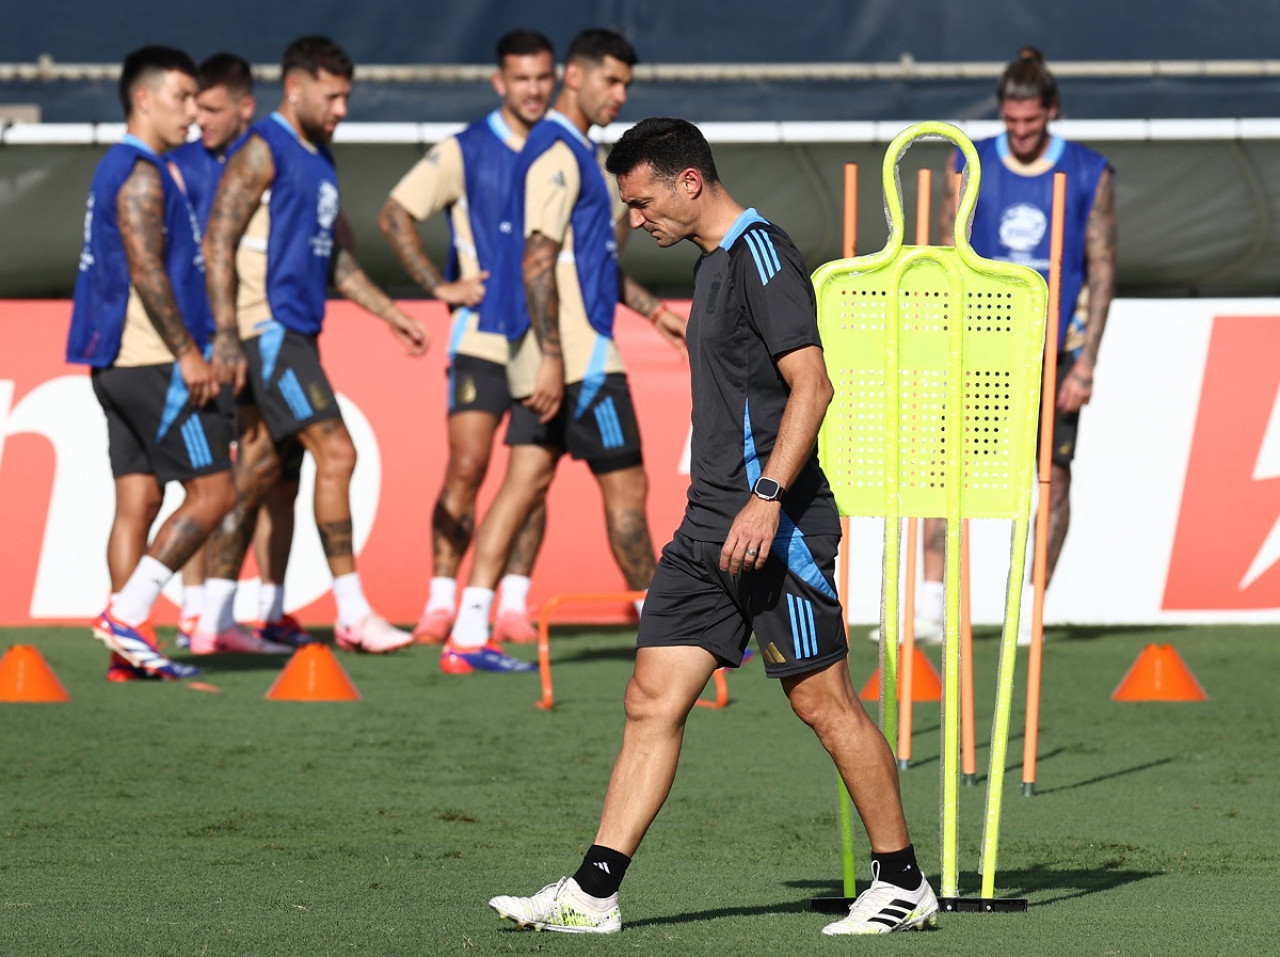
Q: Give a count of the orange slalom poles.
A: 4